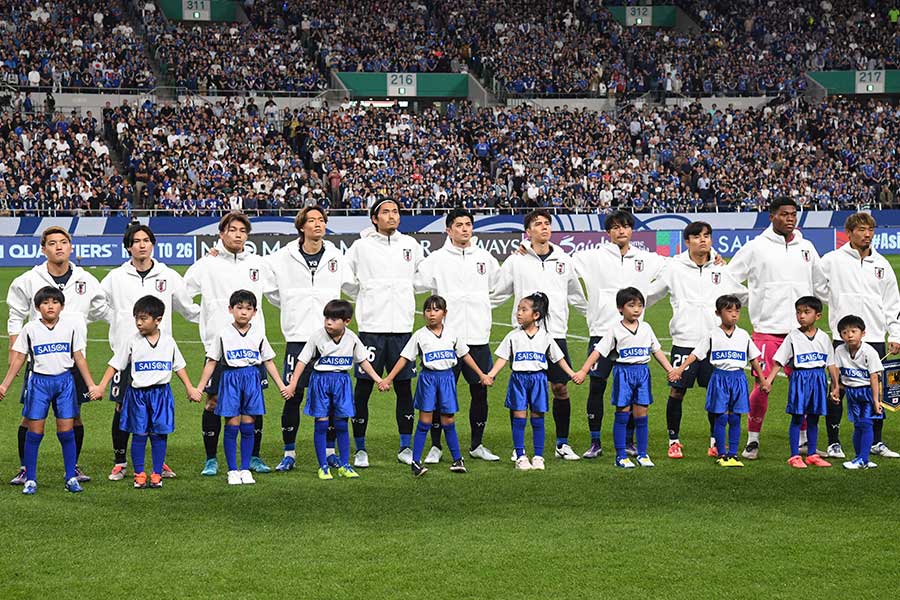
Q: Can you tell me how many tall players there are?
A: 11